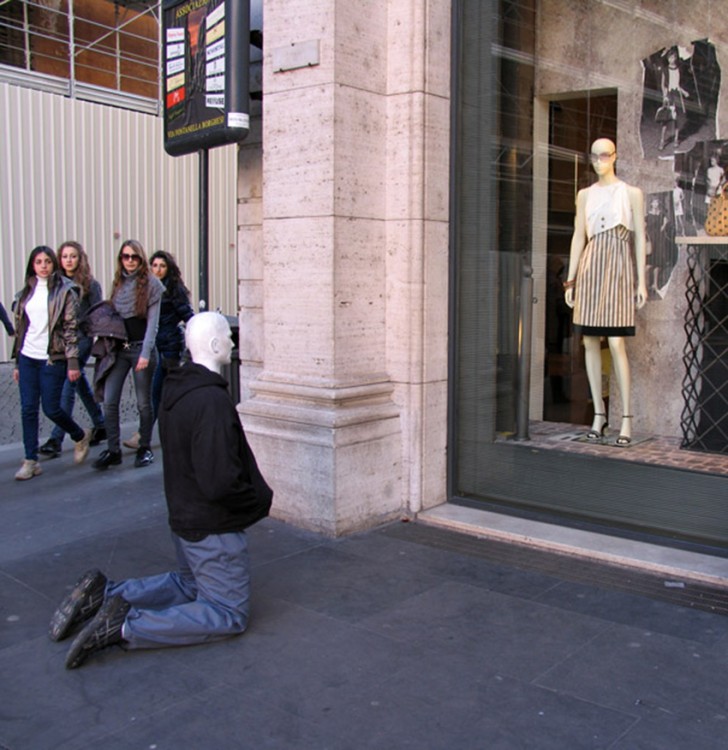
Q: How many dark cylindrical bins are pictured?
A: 1